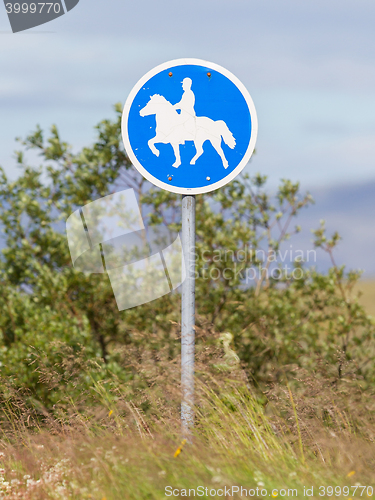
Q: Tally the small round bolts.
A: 4